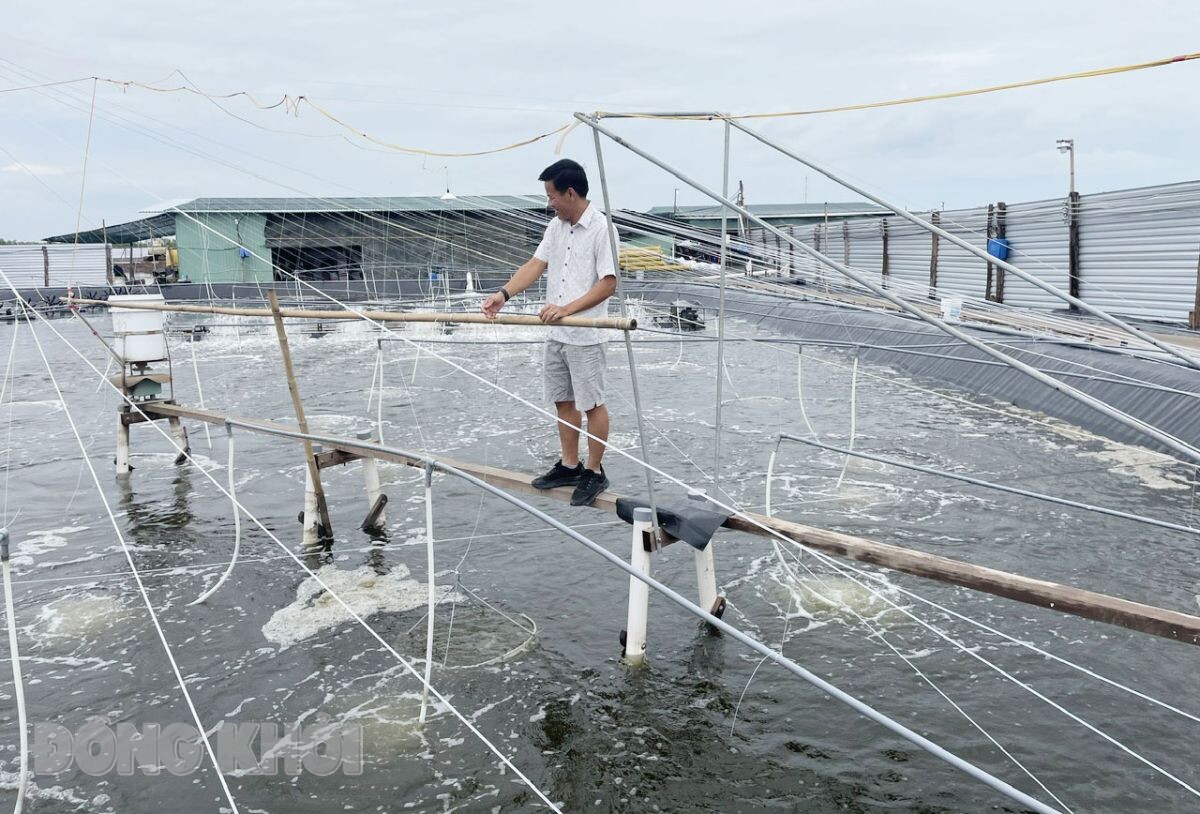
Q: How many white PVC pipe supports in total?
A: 6